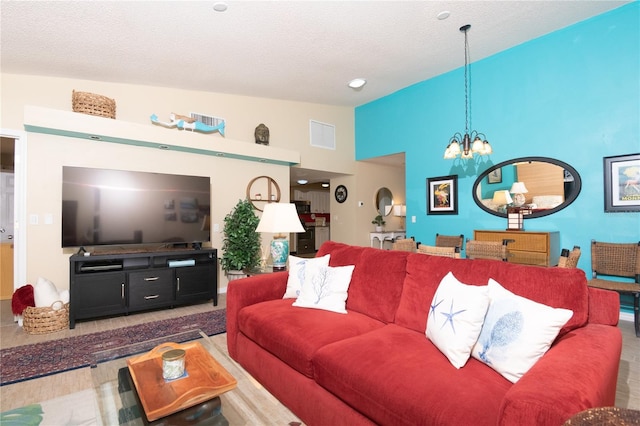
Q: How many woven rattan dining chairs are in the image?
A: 6